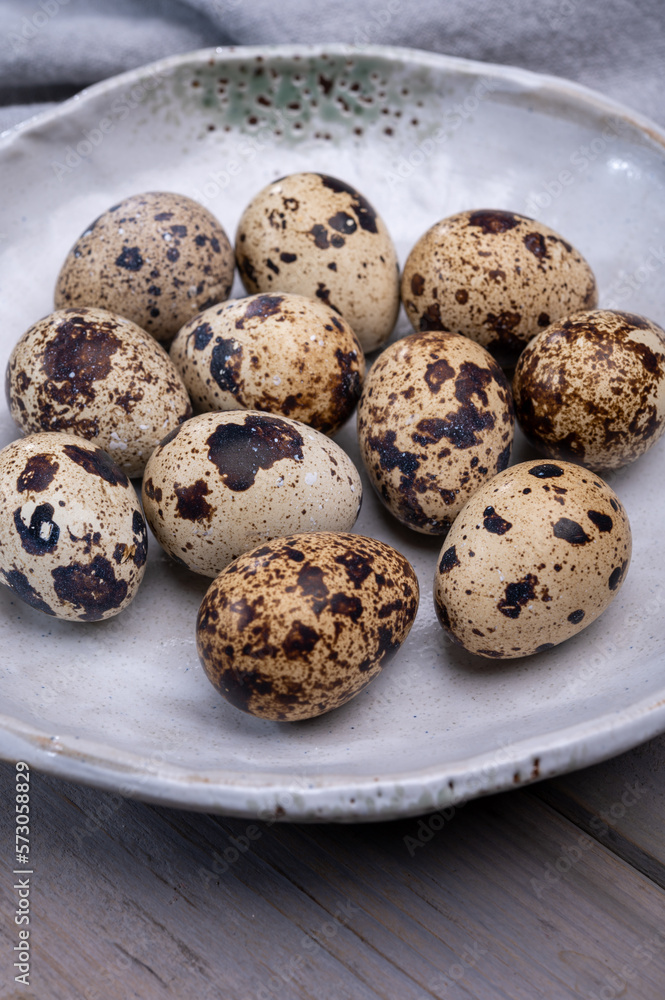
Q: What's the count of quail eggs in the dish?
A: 11